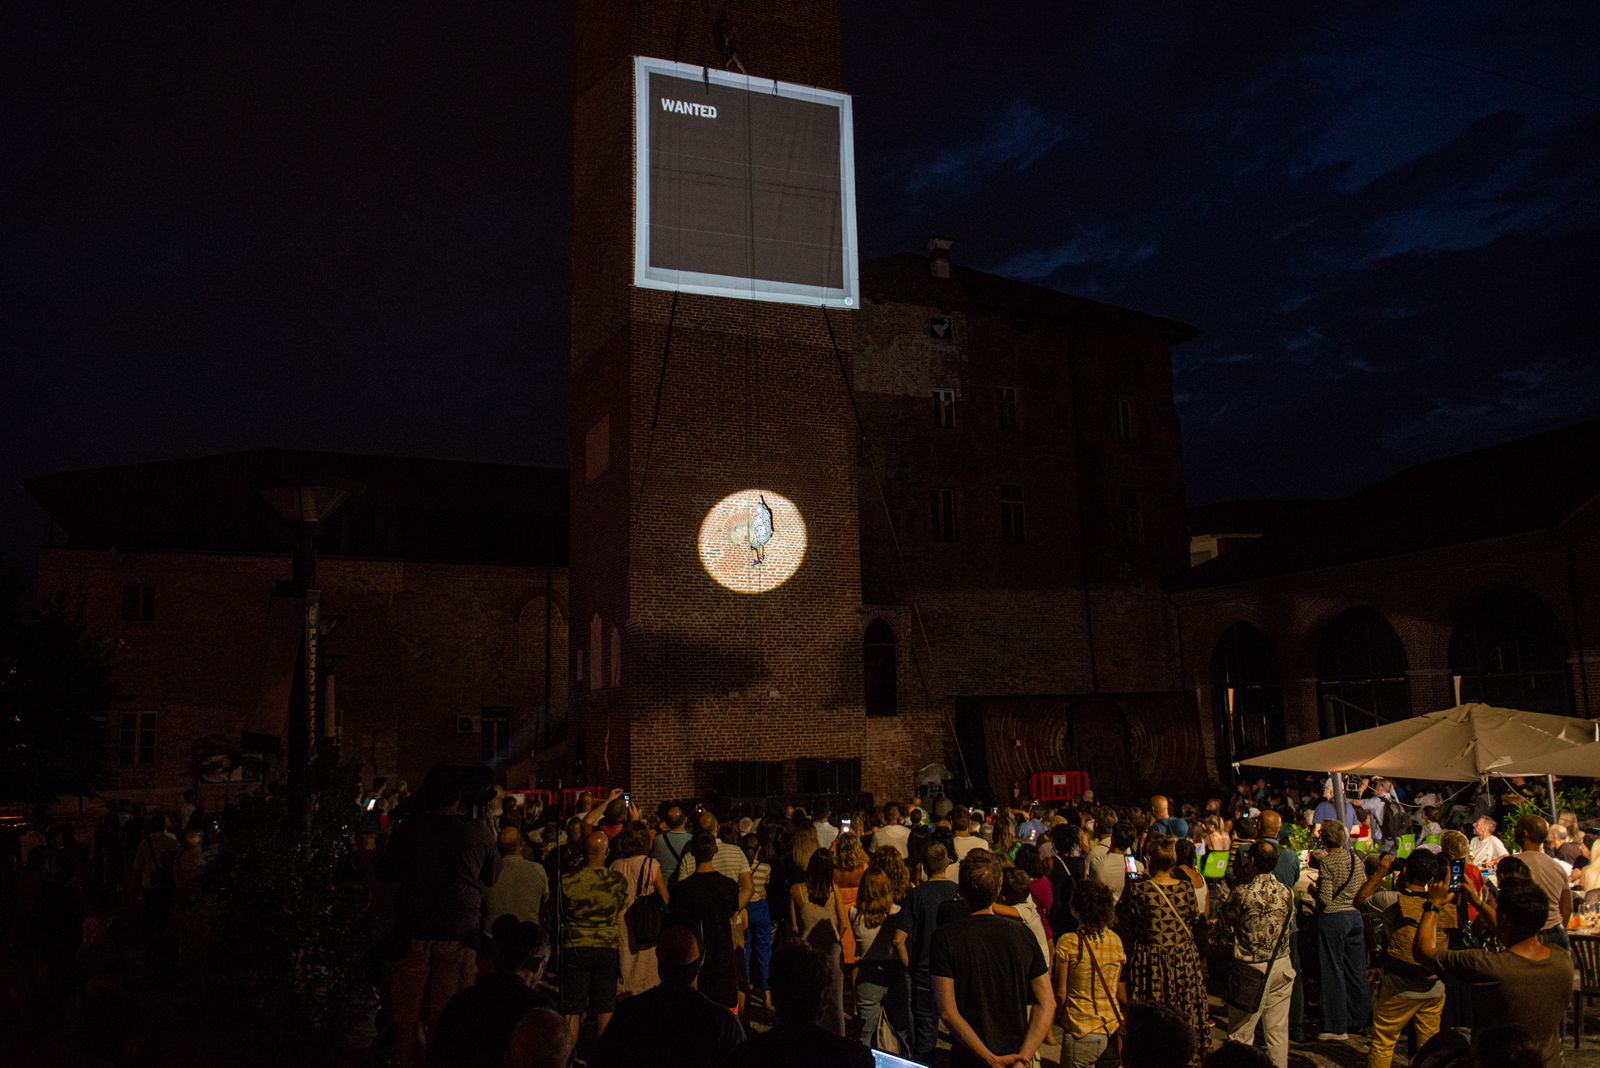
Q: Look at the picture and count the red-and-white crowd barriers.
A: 3